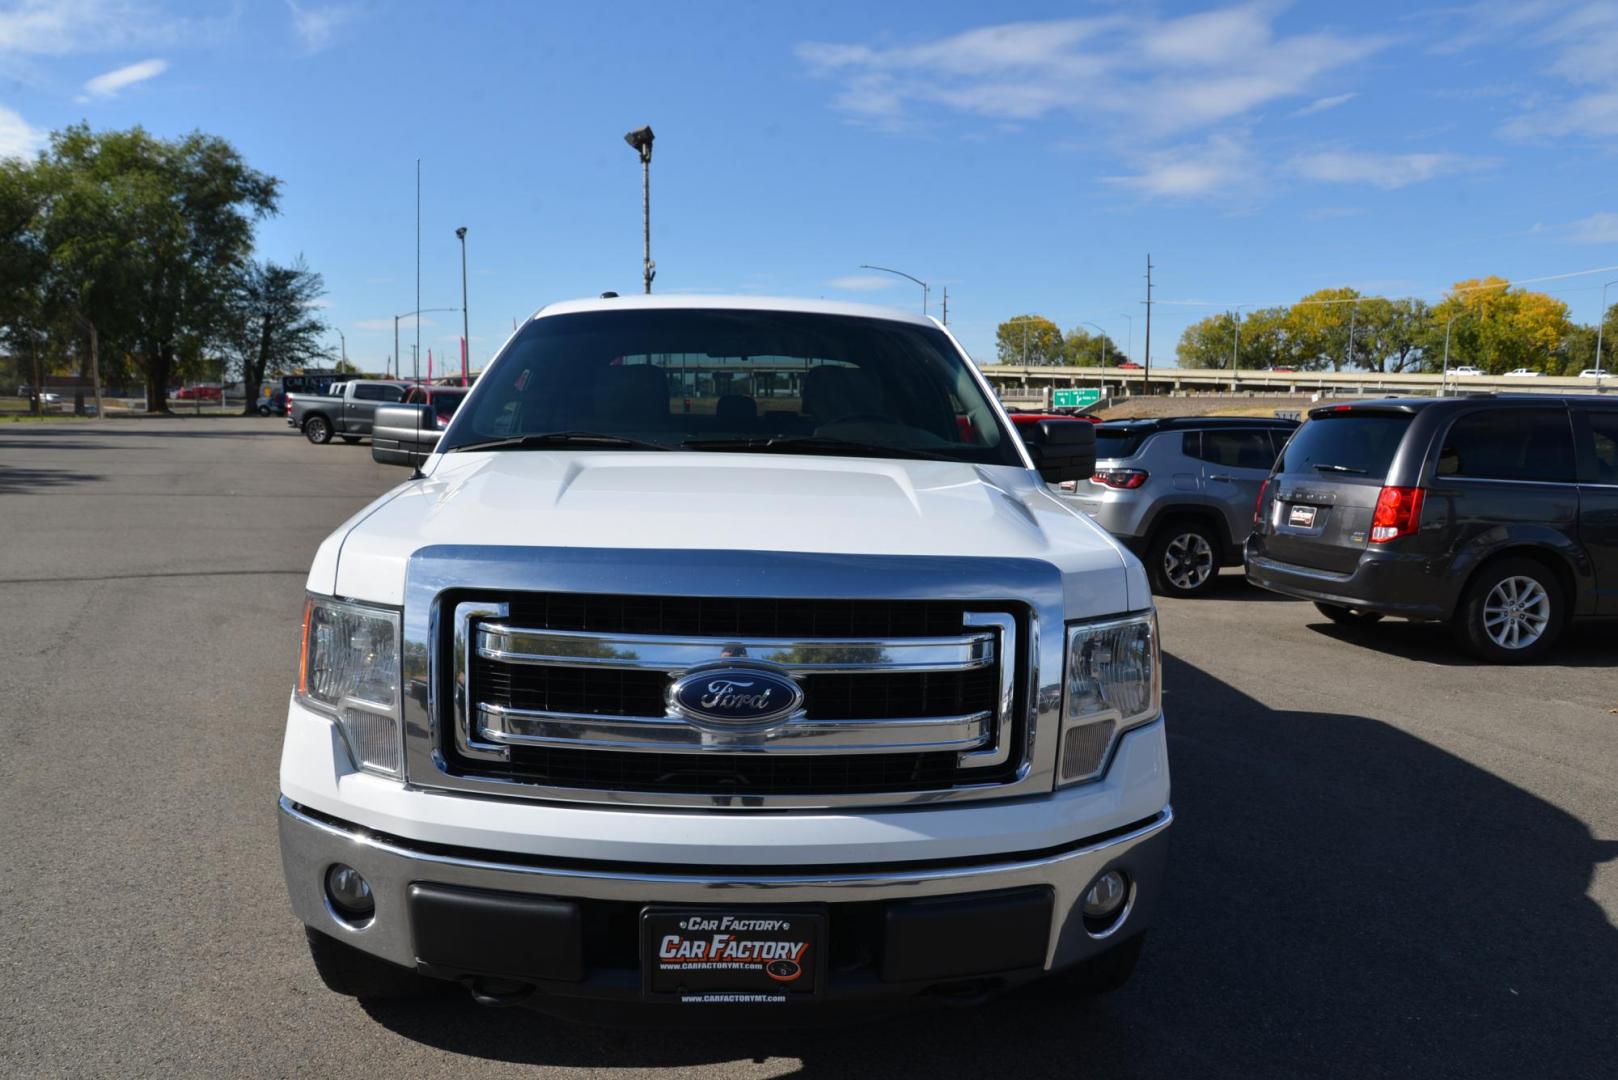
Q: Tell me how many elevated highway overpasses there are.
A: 1